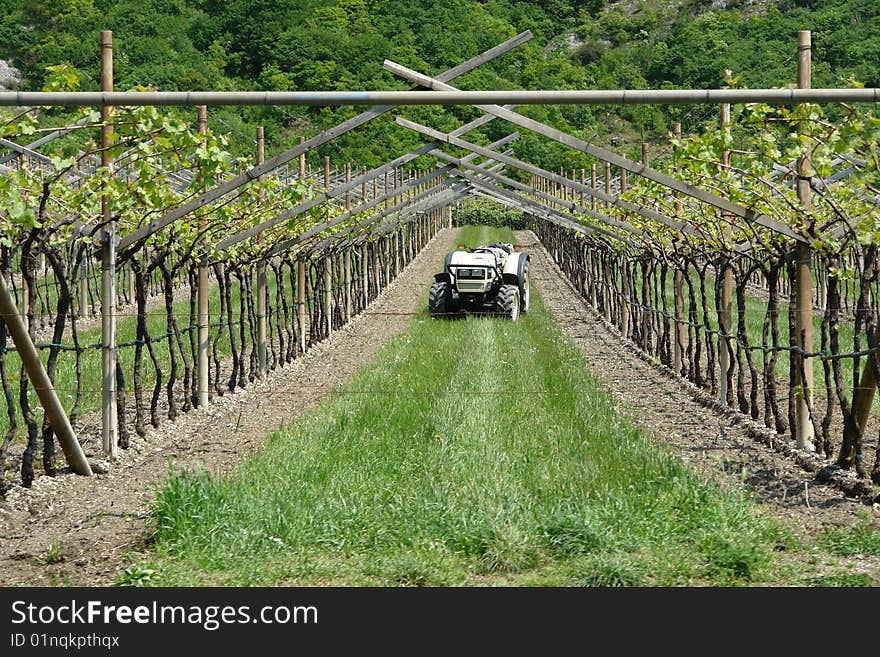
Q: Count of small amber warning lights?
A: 2